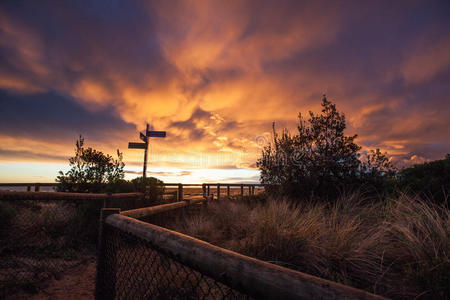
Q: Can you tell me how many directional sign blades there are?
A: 3